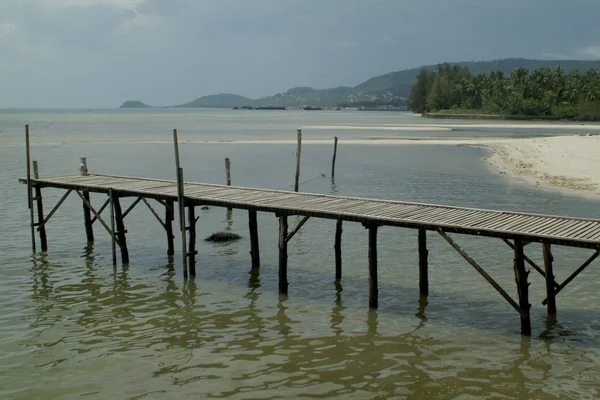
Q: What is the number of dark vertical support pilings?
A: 12